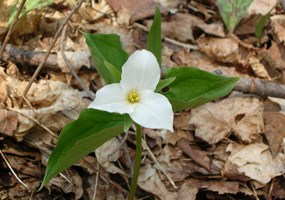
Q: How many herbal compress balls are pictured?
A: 0